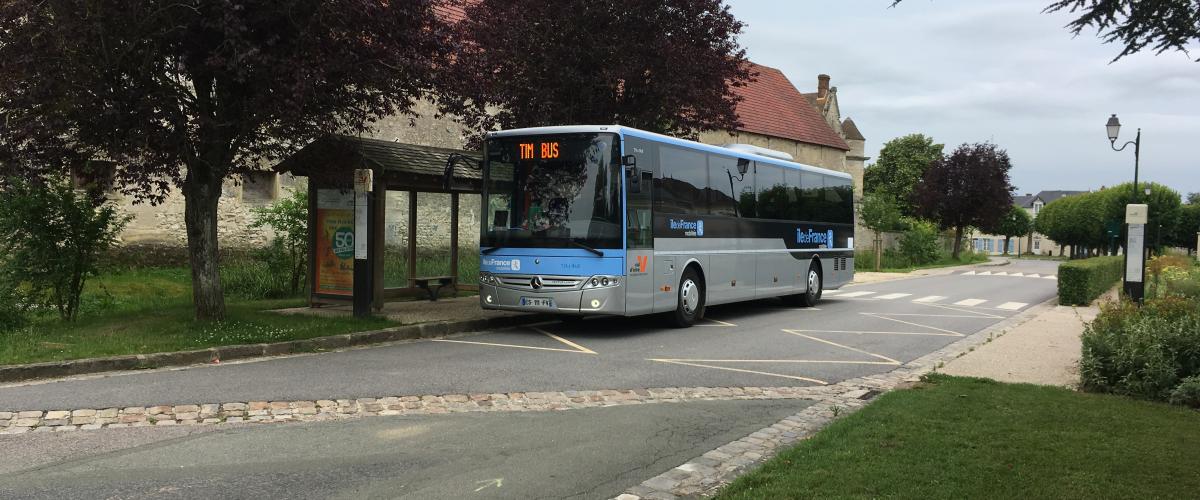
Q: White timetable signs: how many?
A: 2